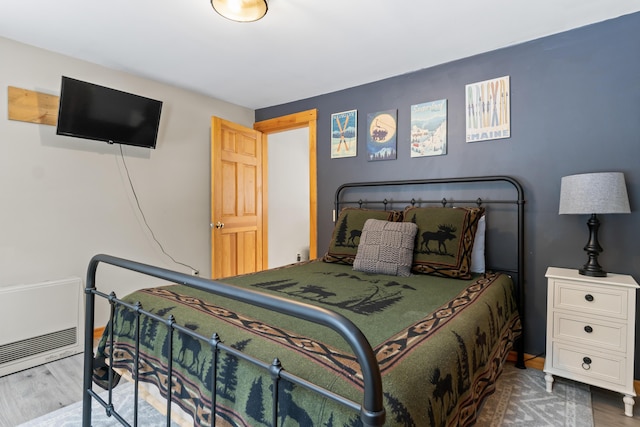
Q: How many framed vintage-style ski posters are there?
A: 4